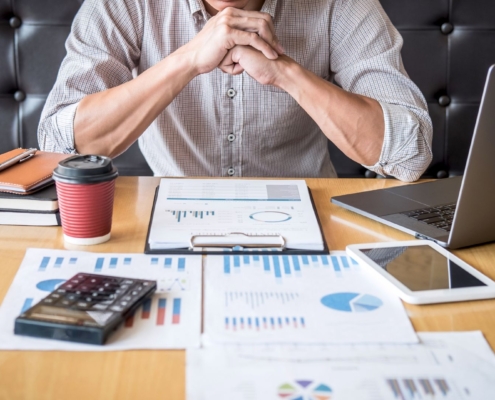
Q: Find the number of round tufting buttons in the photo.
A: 6